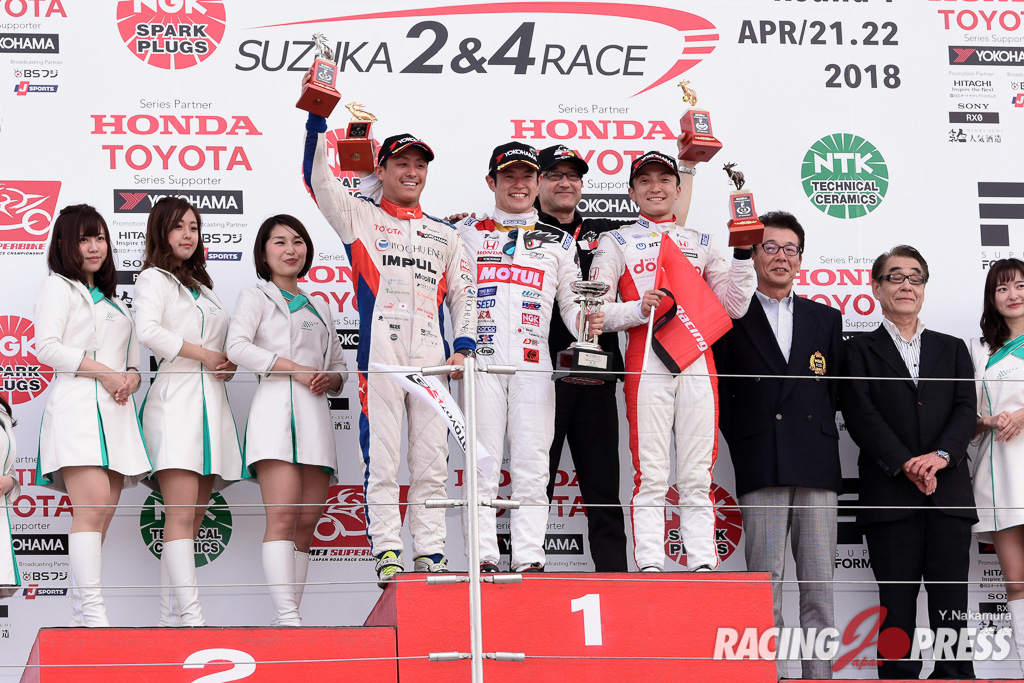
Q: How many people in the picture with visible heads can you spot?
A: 10